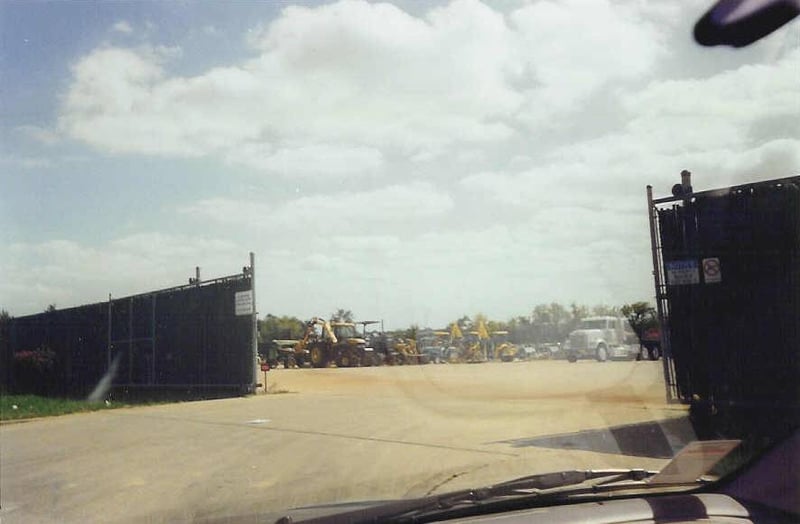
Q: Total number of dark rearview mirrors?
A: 1